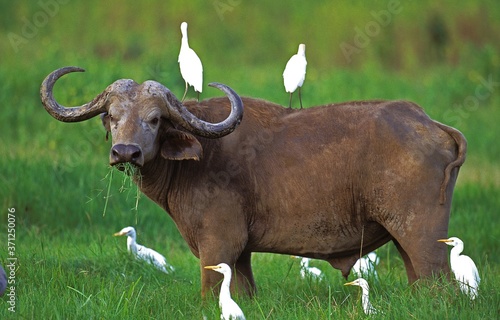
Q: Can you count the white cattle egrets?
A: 8